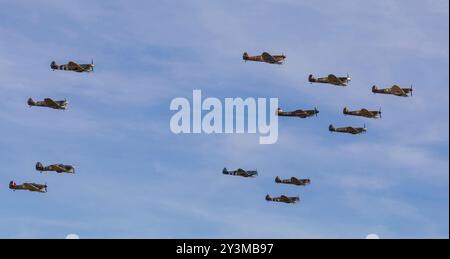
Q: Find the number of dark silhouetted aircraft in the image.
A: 13